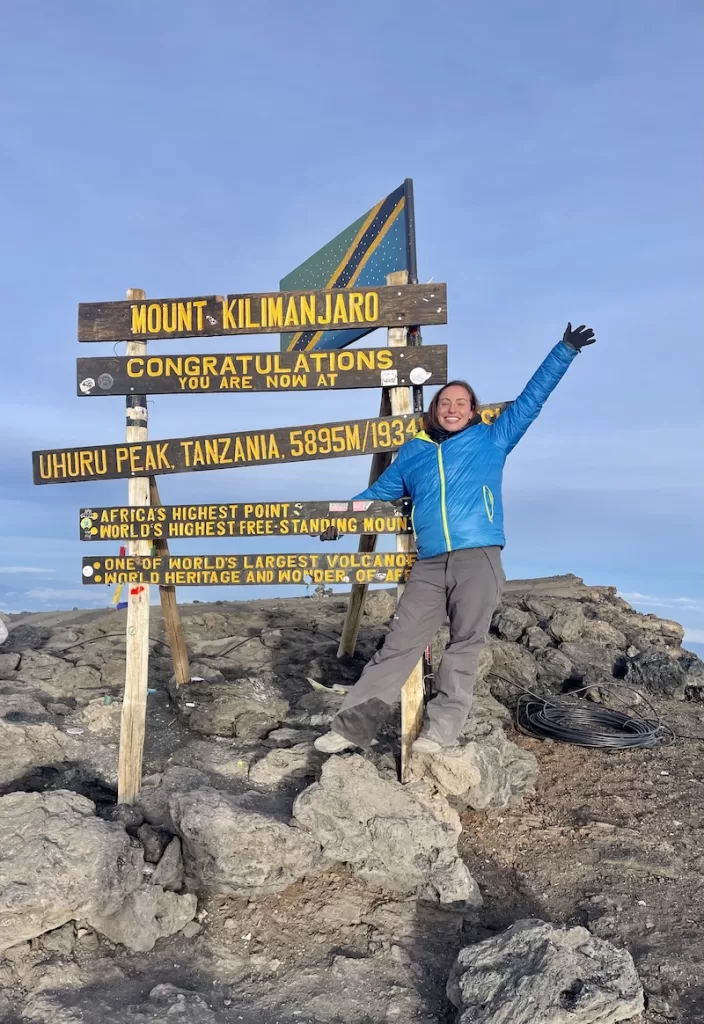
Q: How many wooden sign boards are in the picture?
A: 5